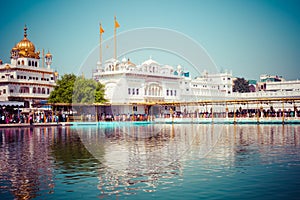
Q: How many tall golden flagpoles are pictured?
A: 2